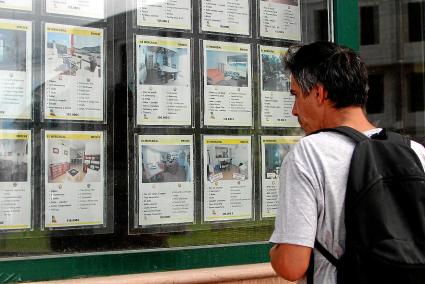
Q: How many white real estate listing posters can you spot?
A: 15